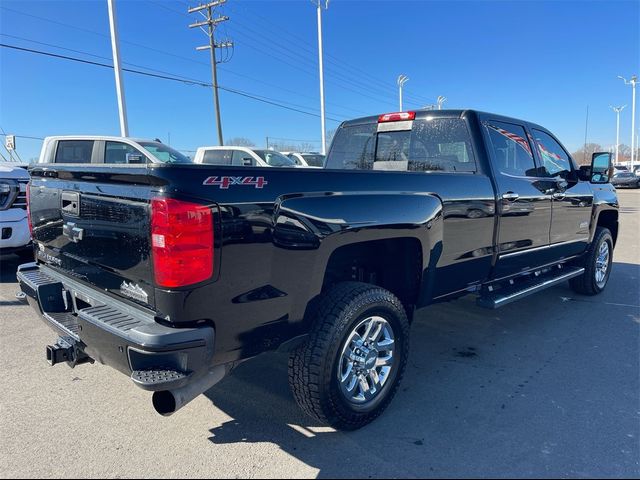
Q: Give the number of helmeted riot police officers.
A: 0